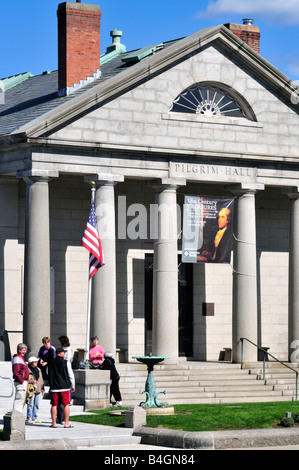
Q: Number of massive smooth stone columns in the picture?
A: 5